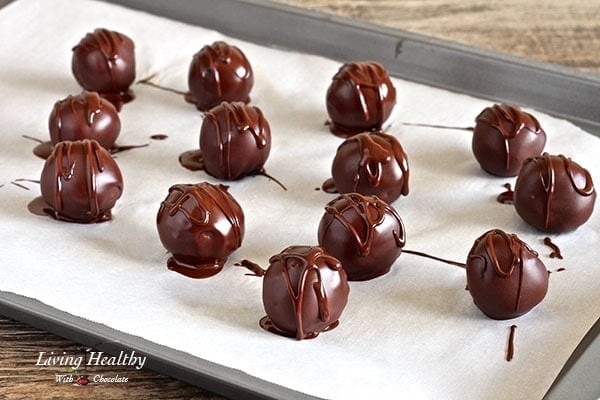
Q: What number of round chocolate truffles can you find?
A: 13